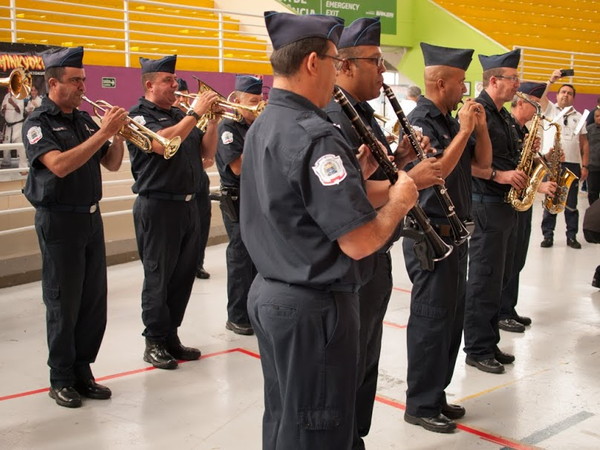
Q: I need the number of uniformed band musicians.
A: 9